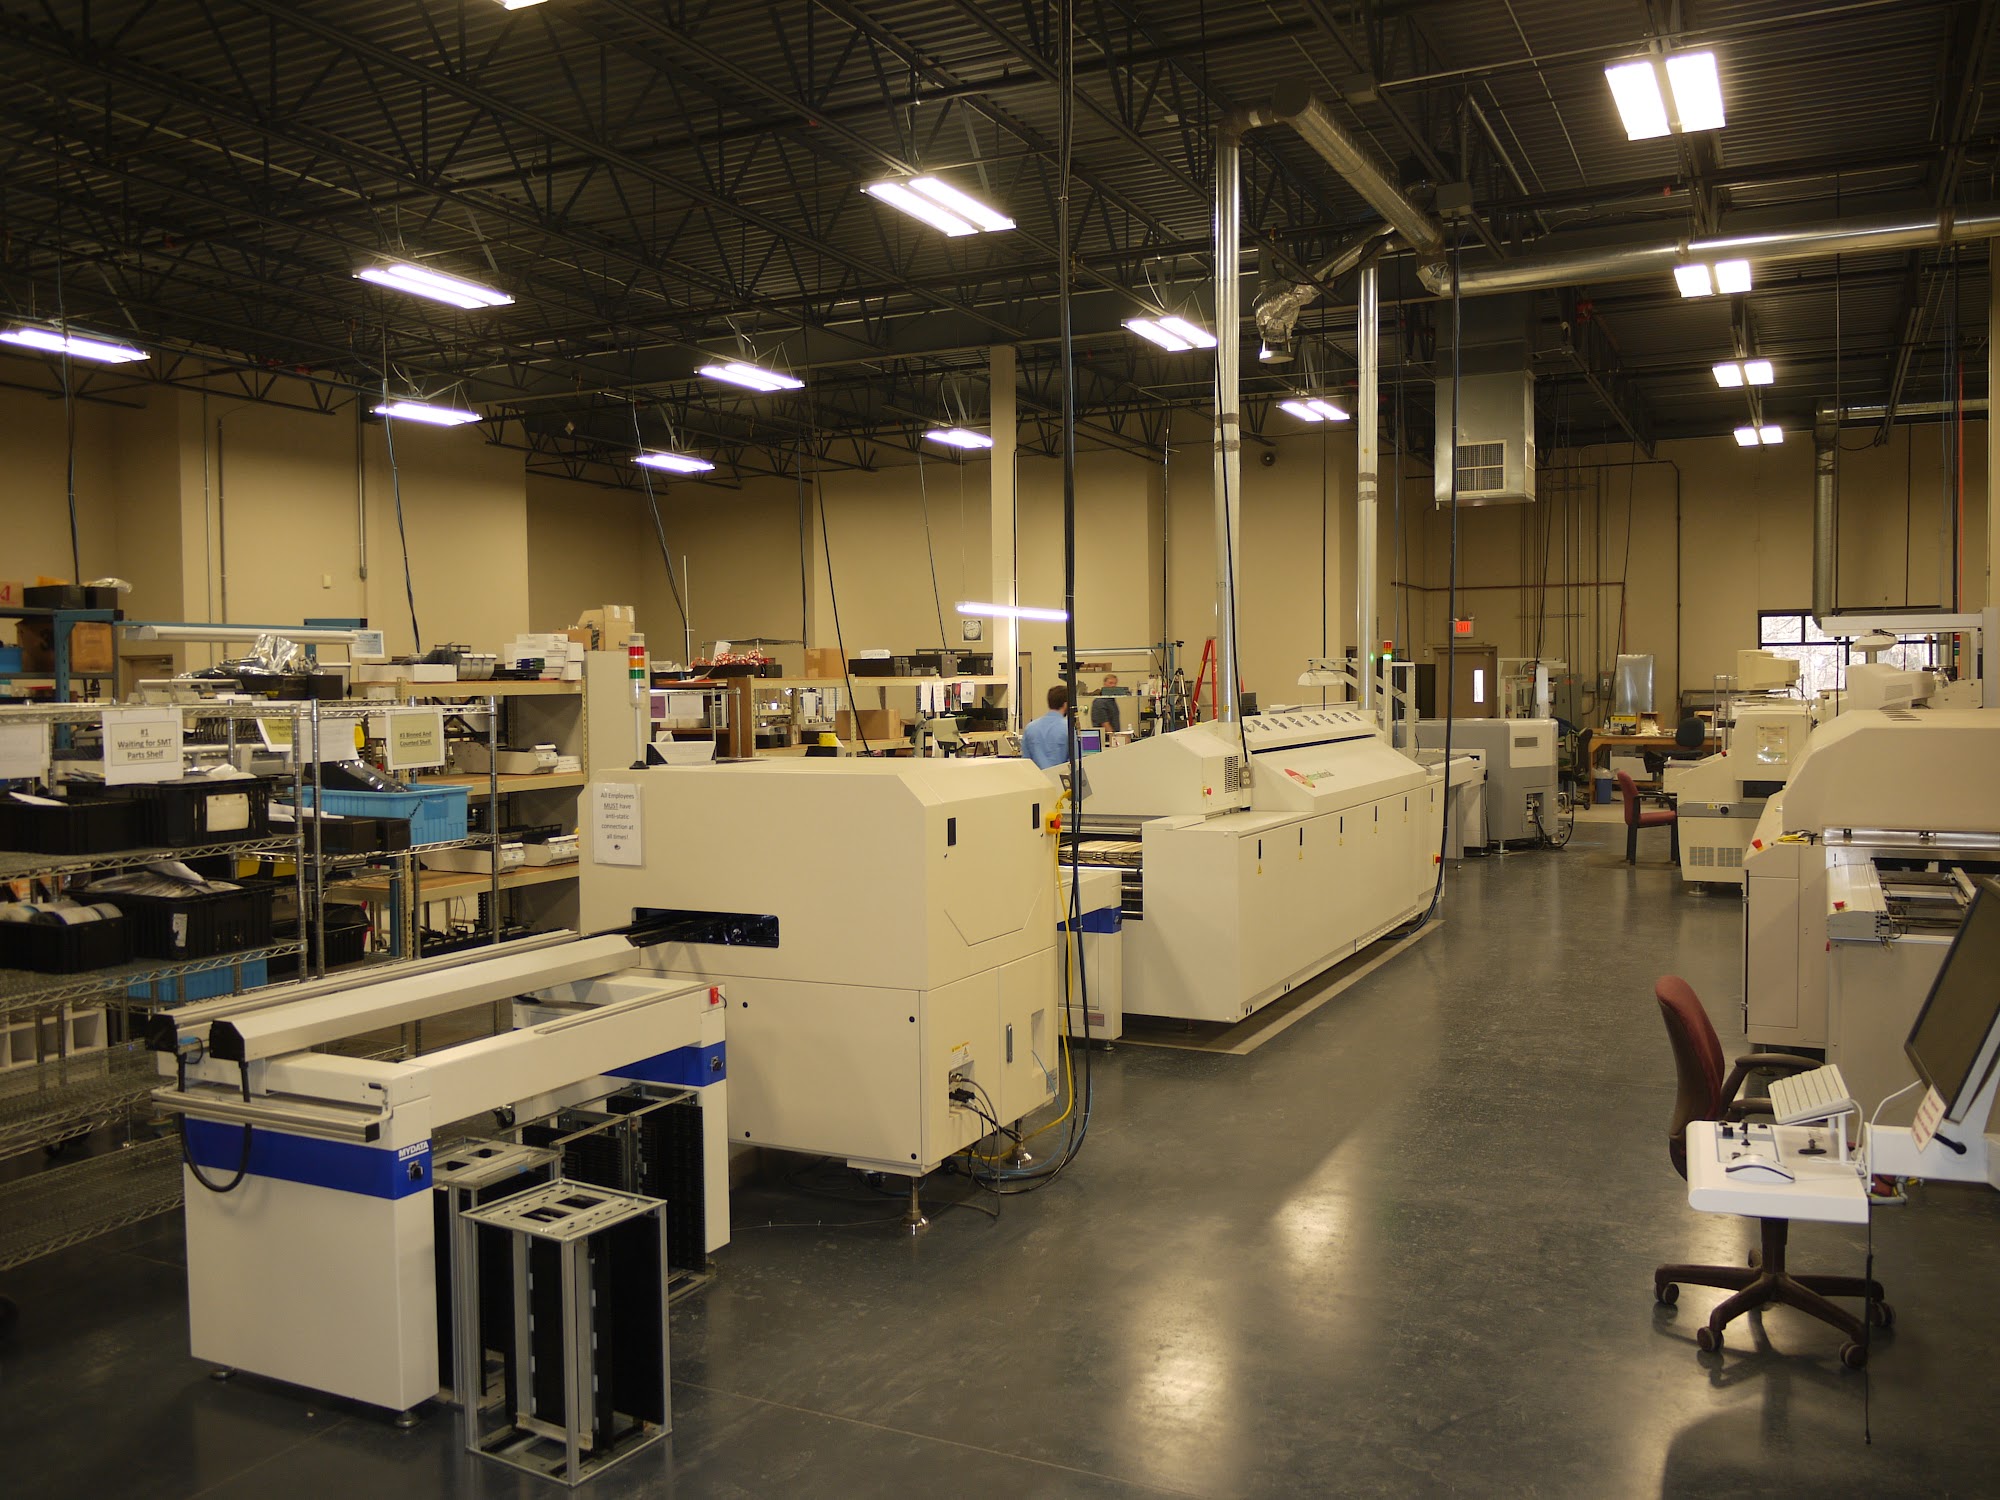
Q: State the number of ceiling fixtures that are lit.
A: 15